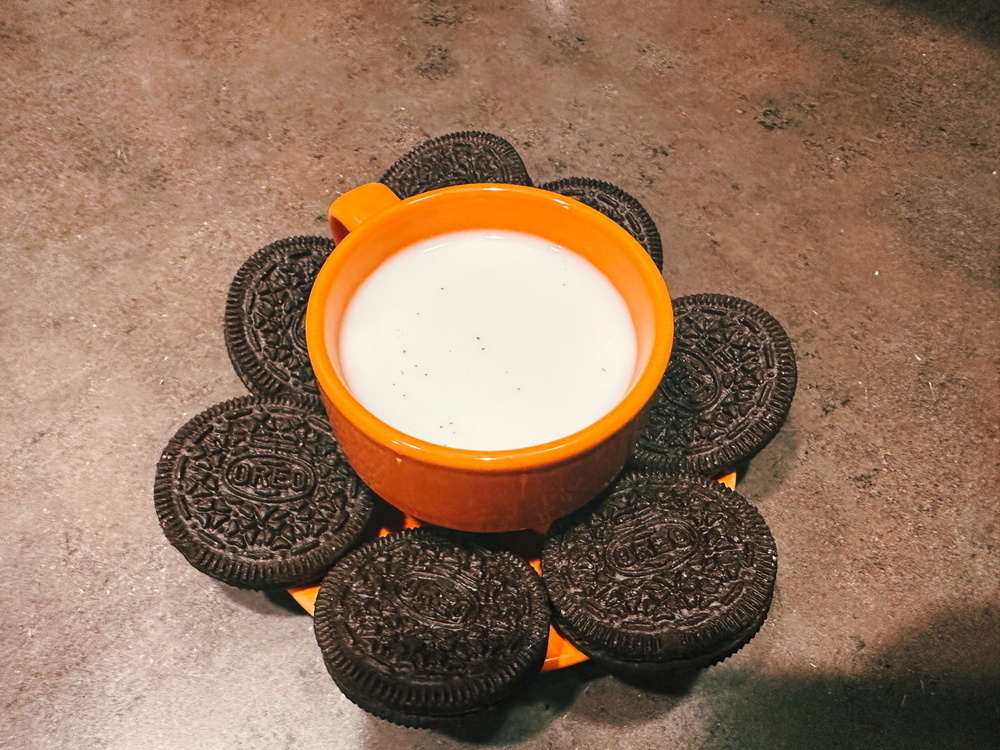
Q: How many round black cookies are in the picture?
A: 7